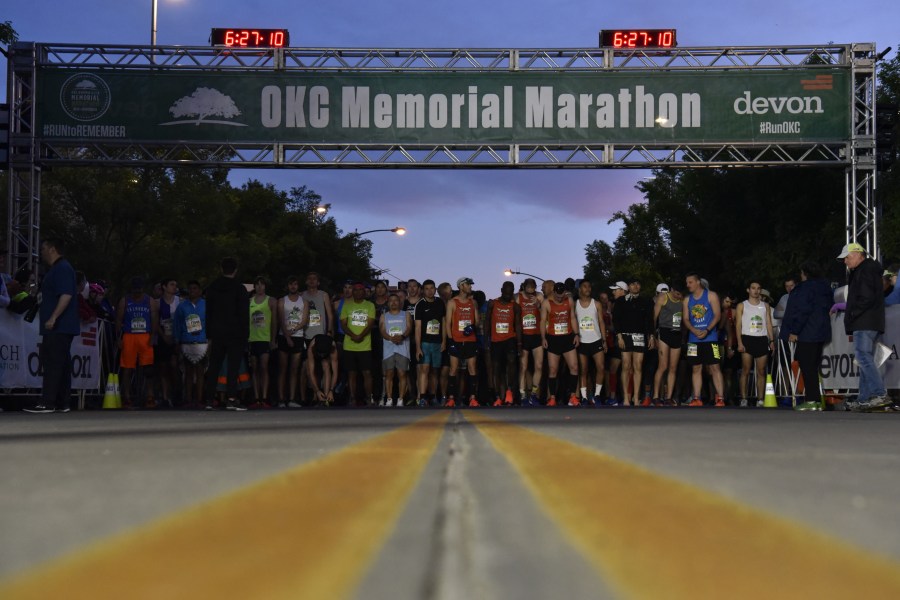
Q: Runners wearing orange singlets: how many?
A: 4